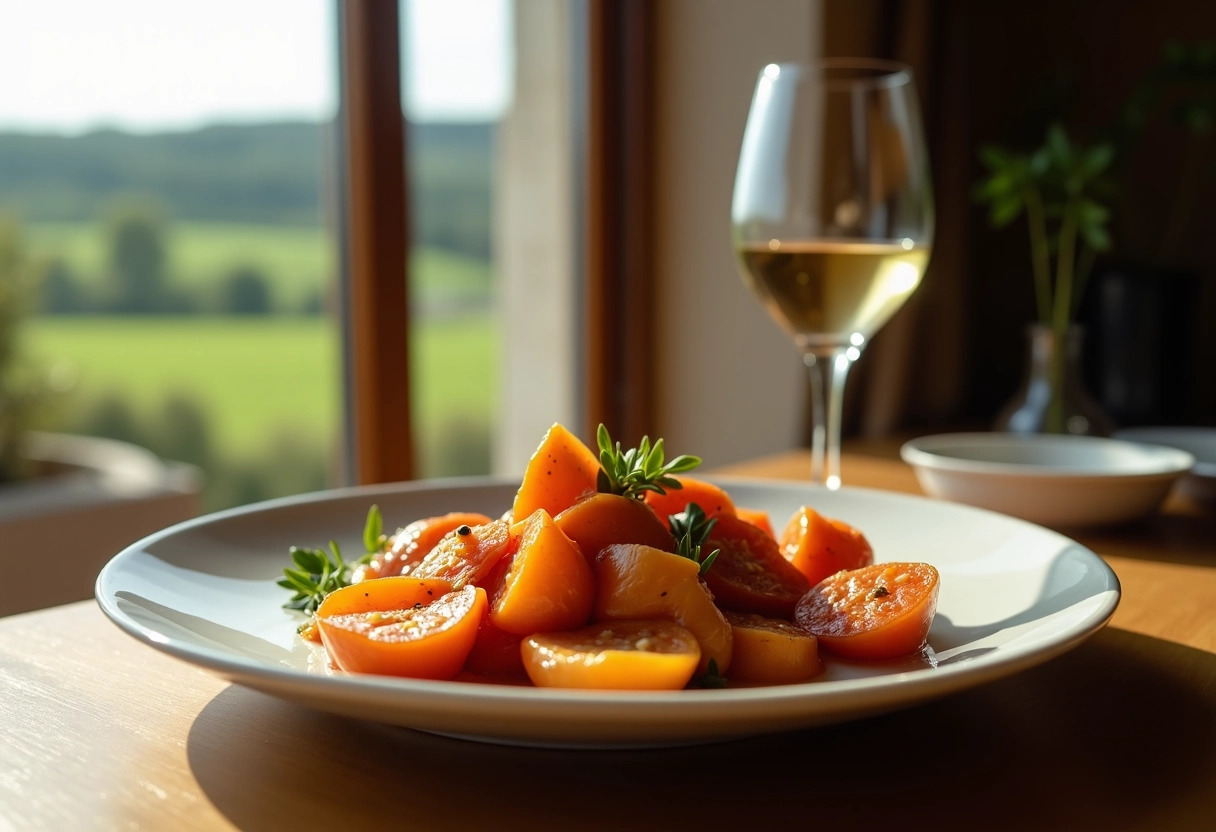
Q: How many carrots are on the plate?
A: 0